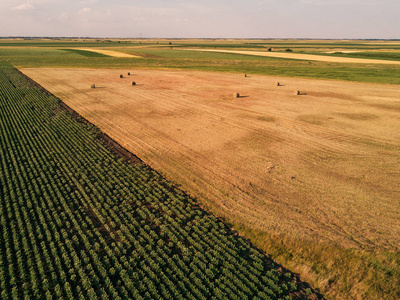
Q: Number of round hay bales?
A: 8